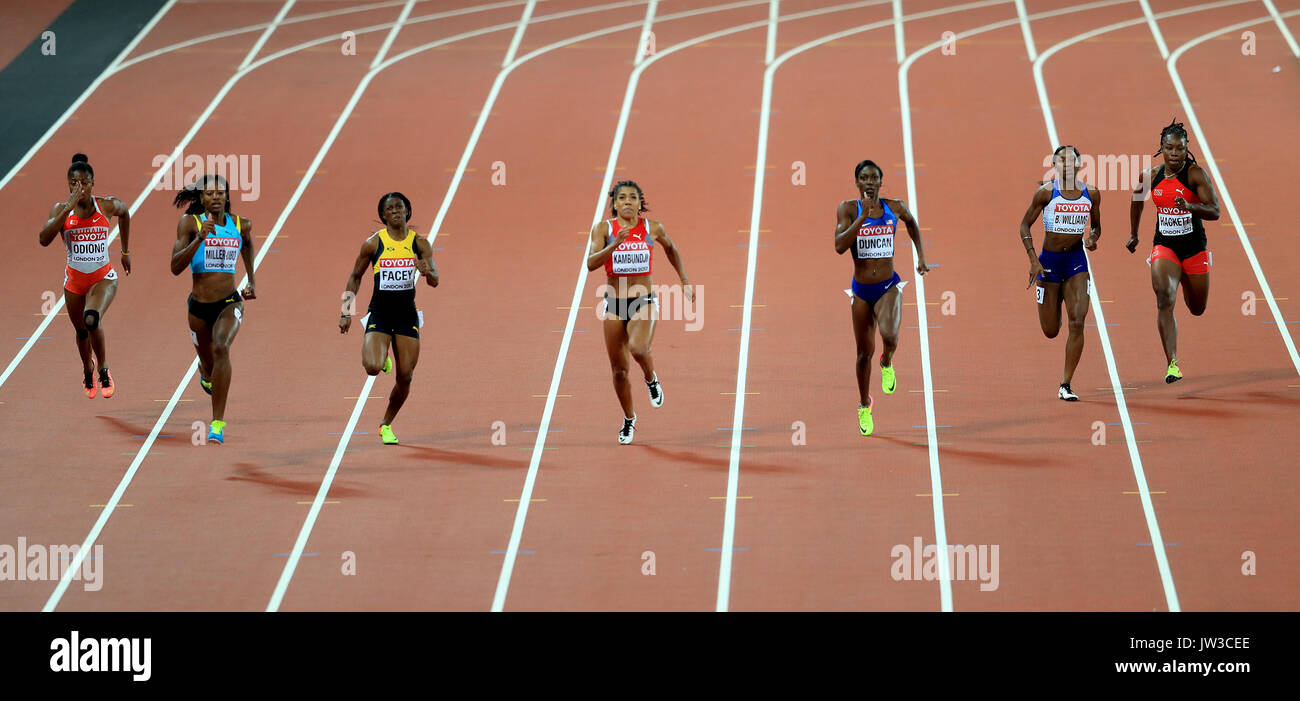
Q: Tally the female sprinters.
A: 7